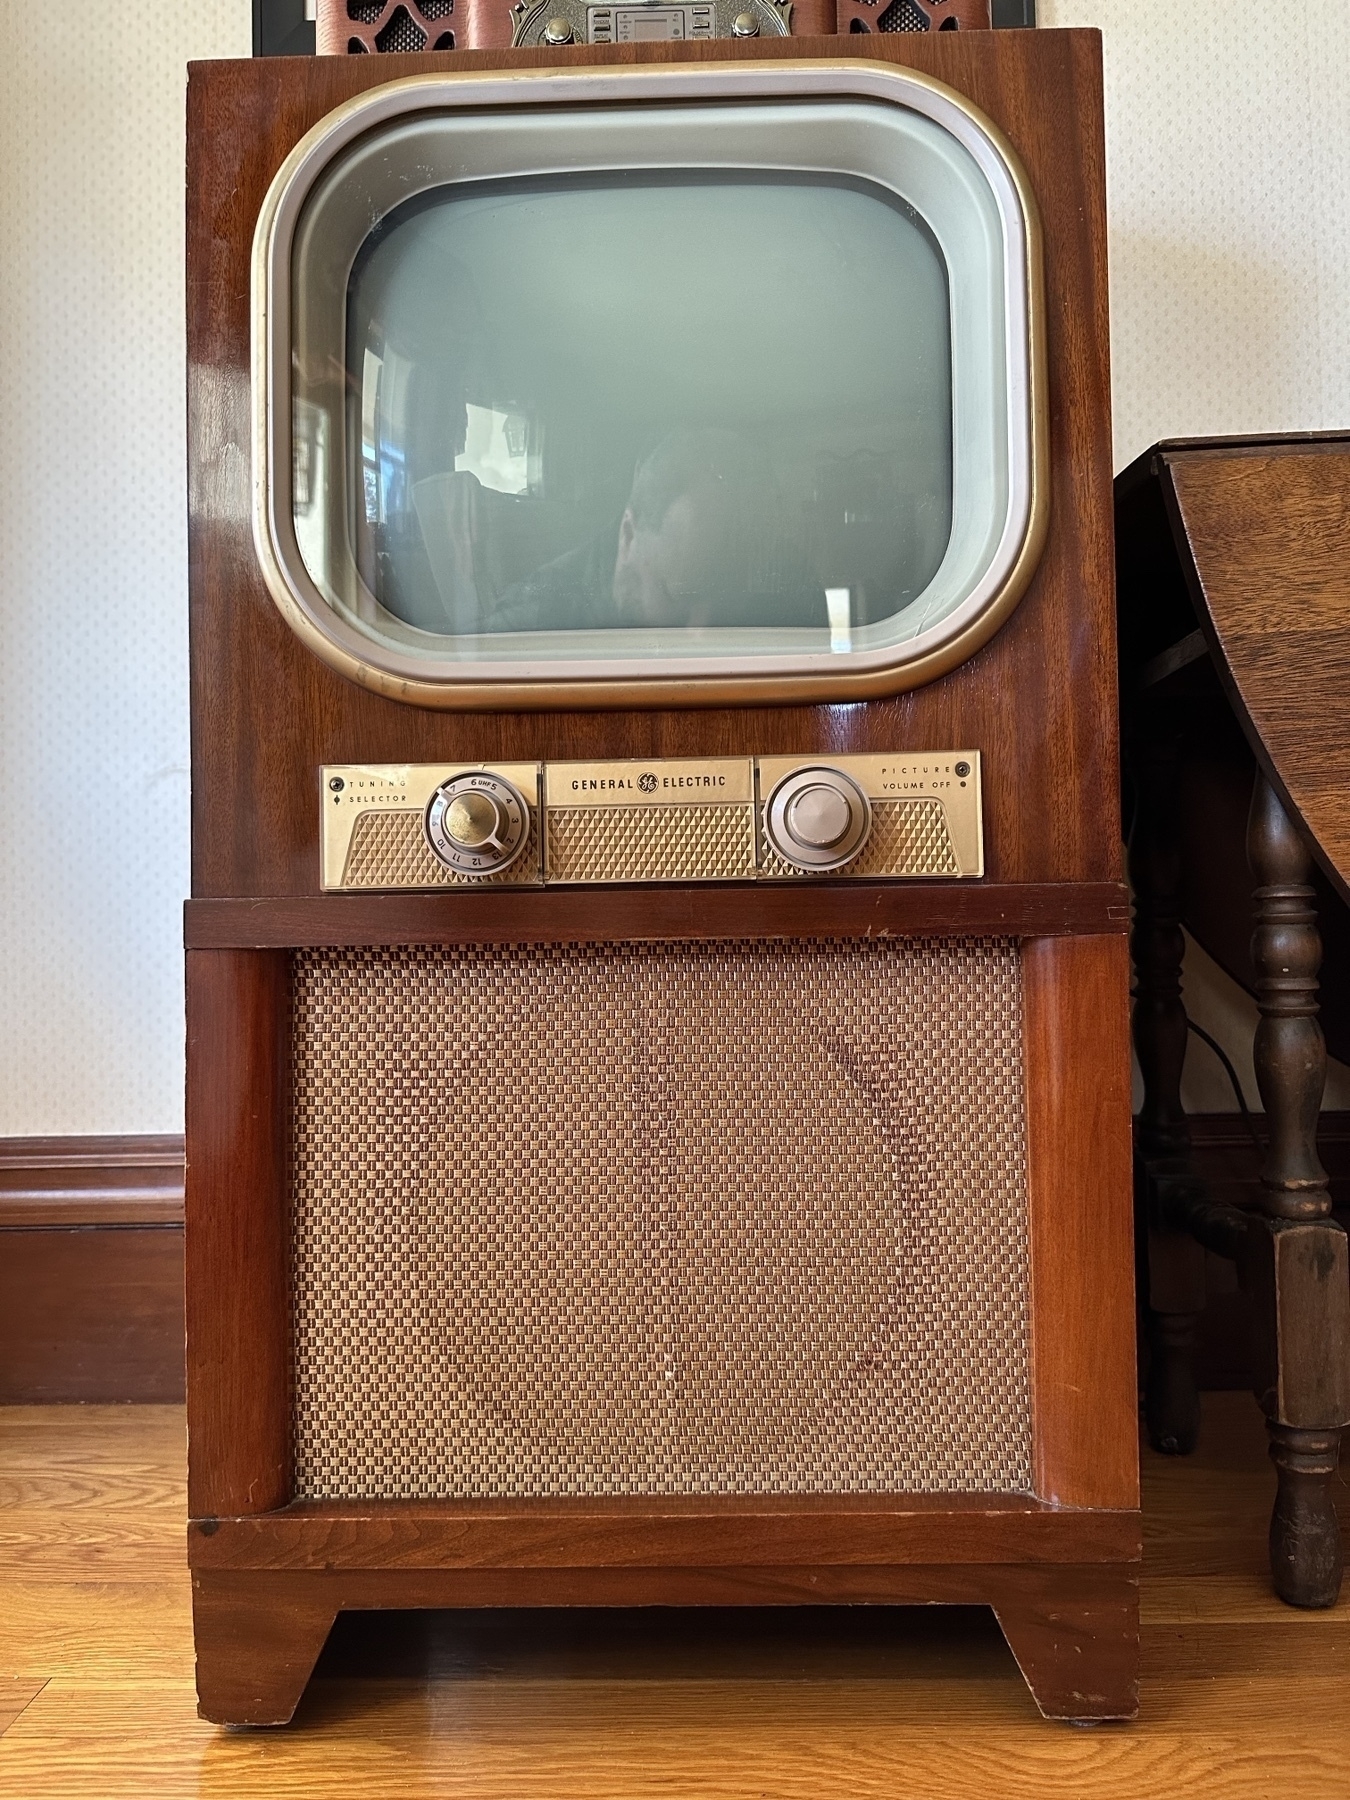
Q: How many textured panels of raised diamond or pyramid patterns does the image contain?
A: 3